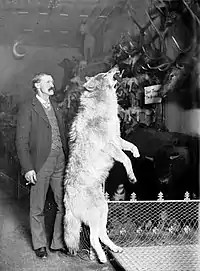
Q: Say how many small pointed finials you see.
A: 4